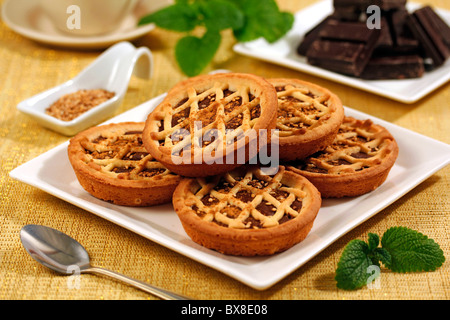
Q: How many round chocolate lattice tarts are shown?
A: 5